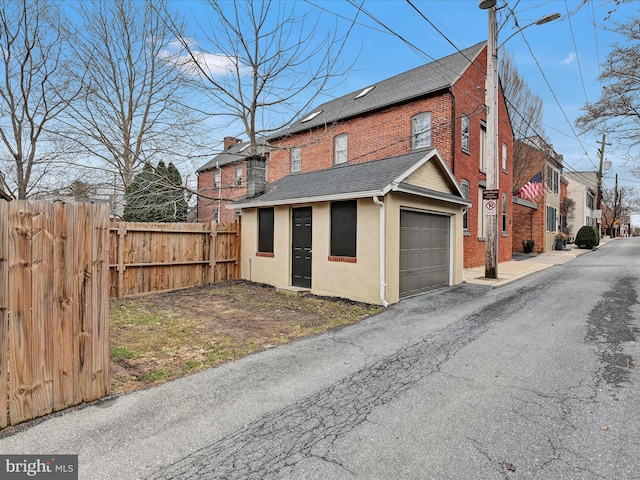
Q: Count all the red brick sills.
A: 2